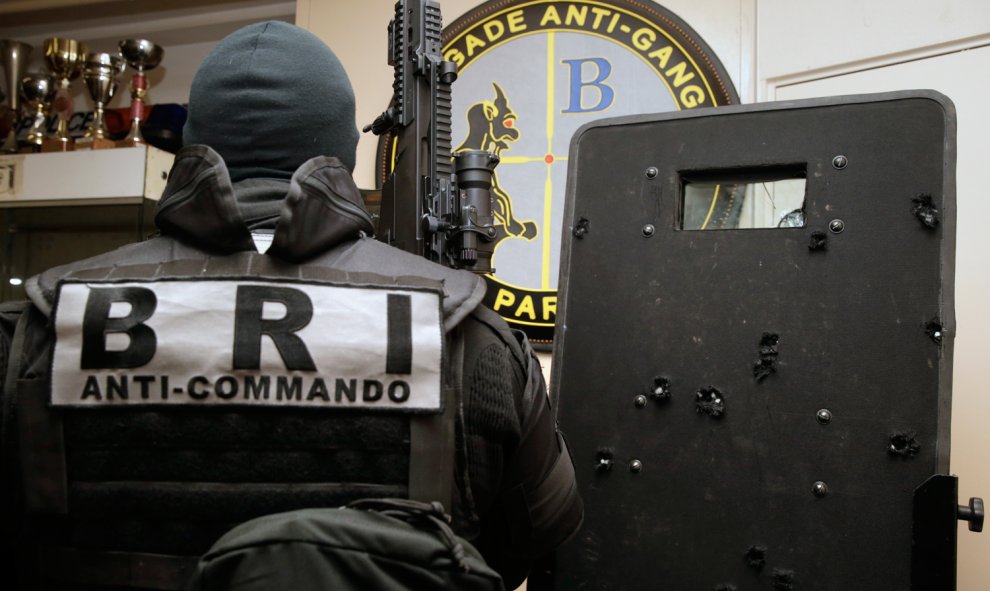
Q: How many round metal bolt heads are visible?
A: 8